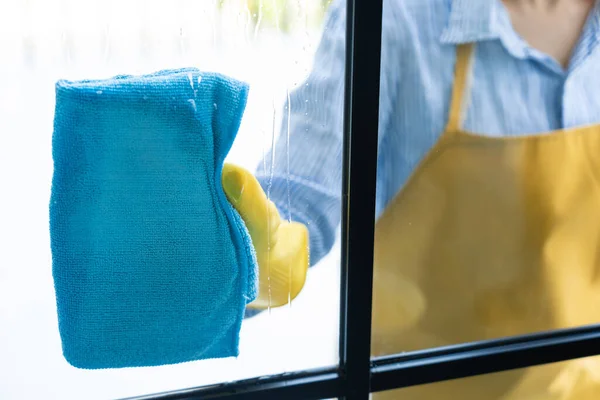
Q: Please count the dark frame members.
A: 2